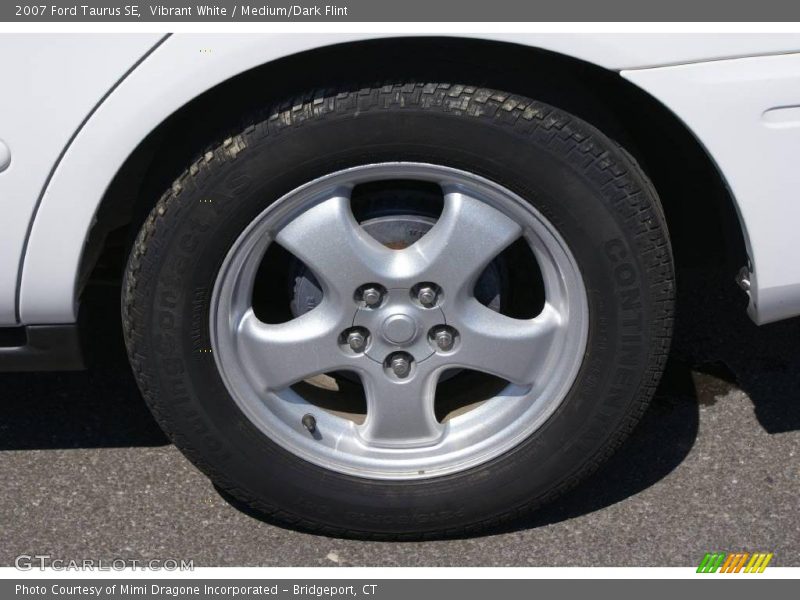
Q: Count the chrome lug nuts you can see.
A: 5